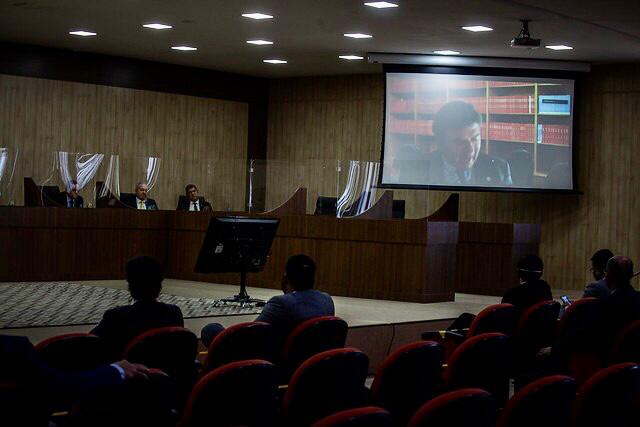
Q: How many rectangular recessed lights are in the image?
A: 12